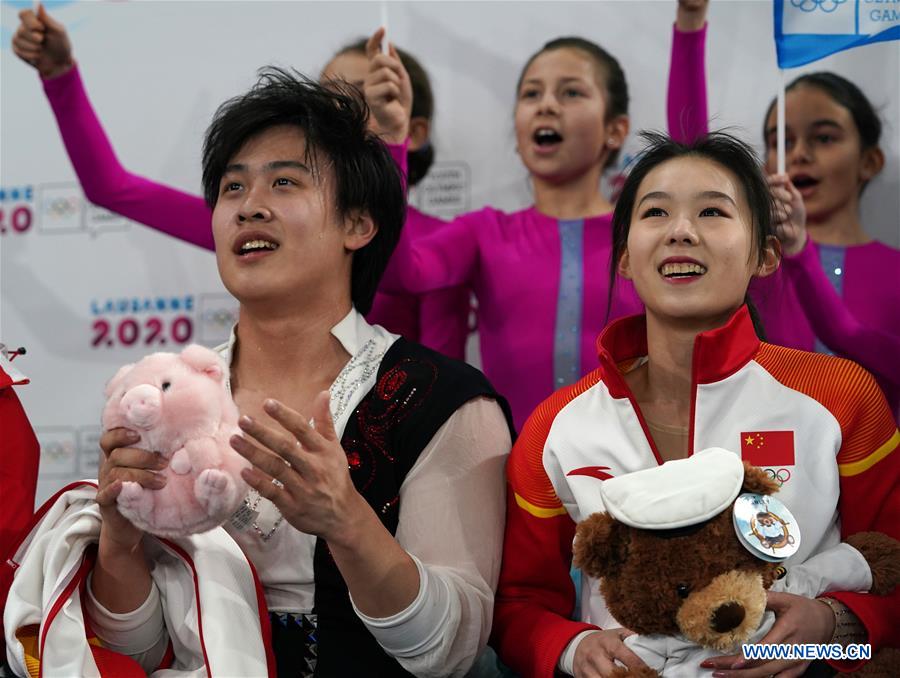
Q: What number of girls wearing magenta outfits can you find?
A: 3